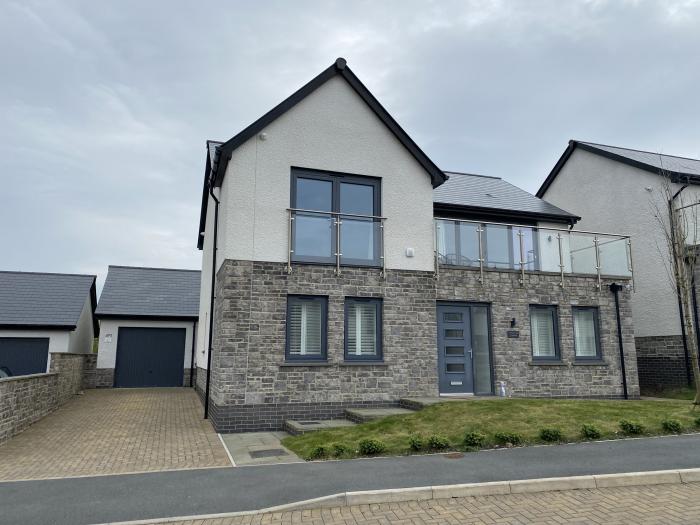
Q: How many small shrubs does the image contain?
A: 12